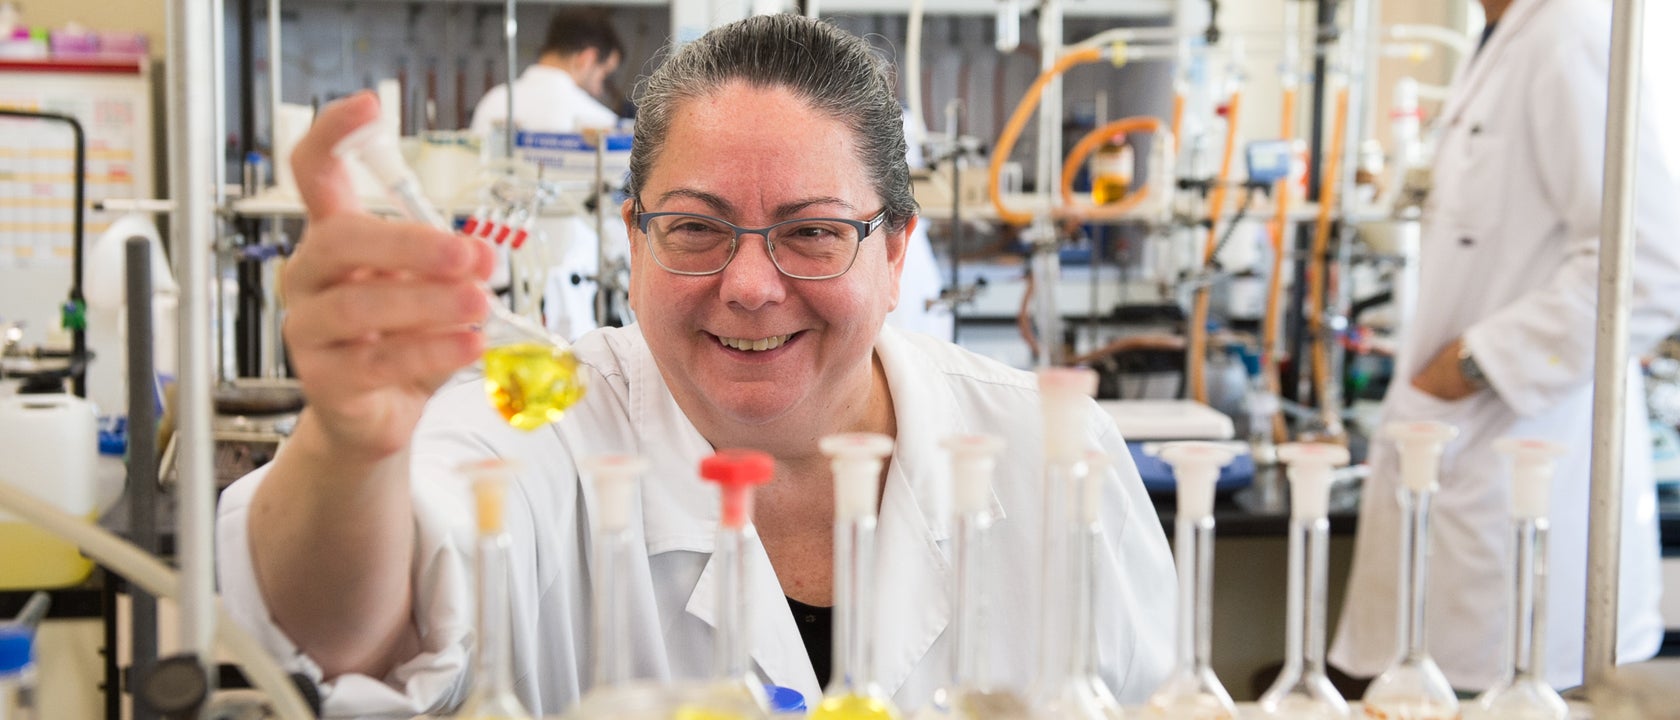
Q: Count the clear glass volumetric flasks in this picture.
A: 12